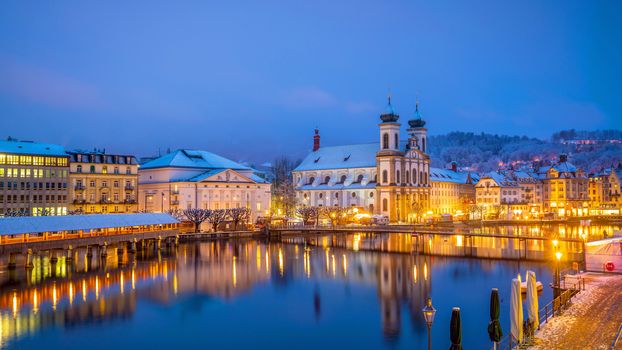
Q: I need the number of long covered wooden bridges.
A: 1